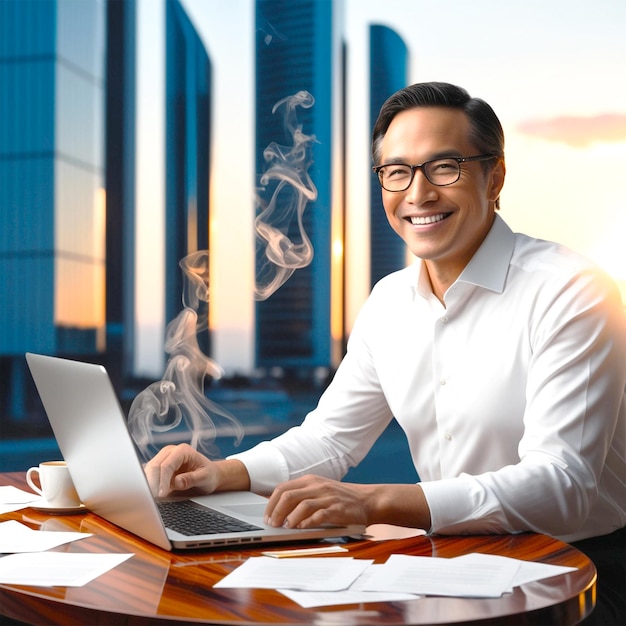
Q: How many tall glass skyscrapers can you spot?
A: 4